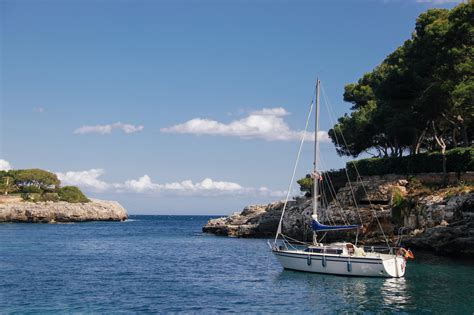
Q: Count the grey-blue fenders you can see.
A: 3